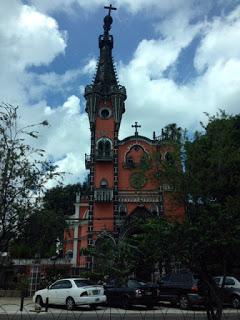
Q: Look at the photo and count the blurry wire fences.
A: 1